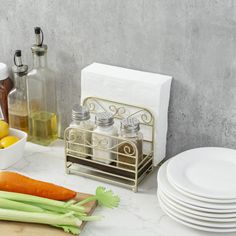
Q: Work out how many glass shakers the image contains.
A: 3